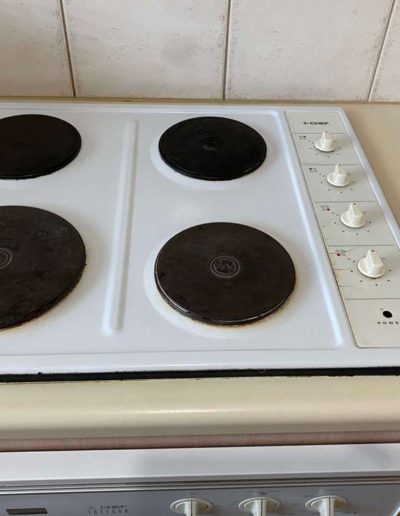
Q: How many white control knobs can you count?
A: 7